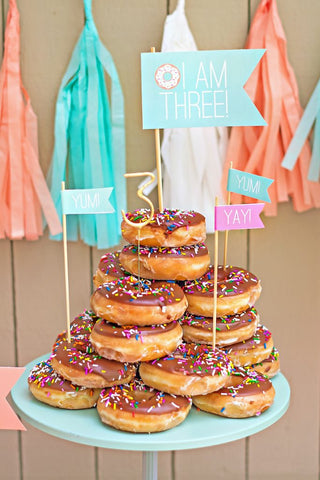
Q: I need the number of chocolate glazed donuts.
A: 15